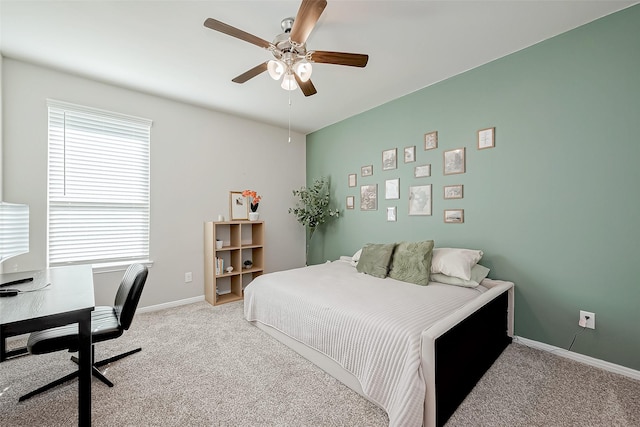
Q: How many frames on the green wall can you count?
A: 15